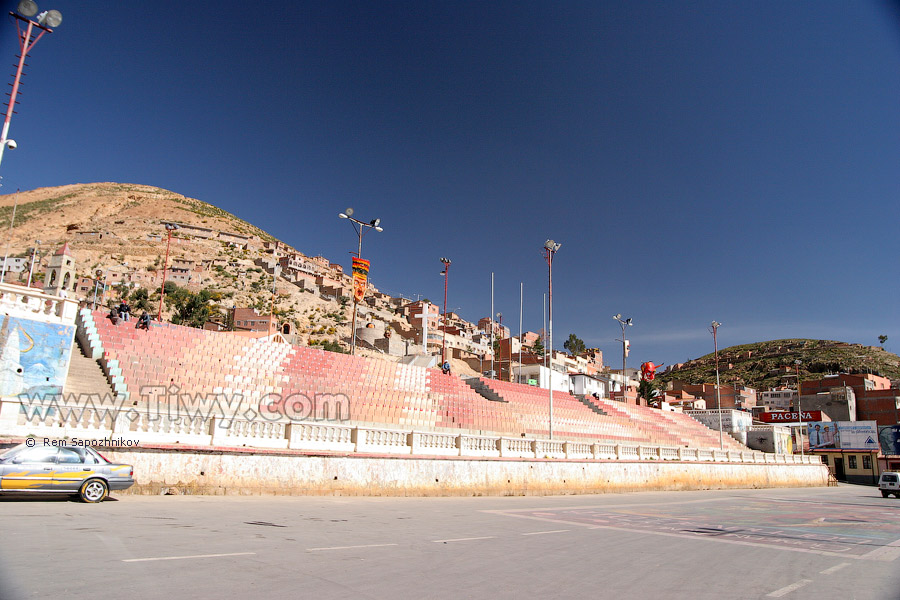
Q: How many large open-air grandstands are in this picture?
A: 1